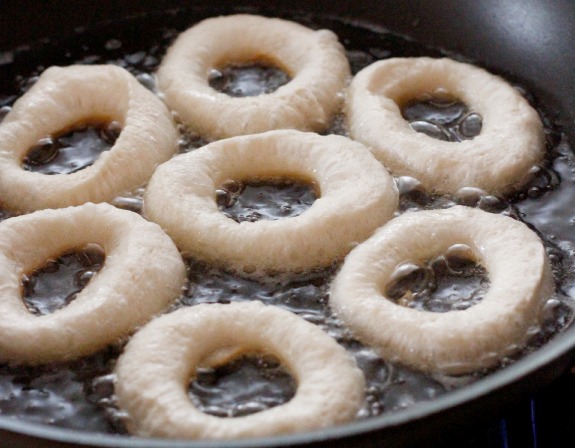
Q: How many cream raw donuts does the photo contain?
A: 7